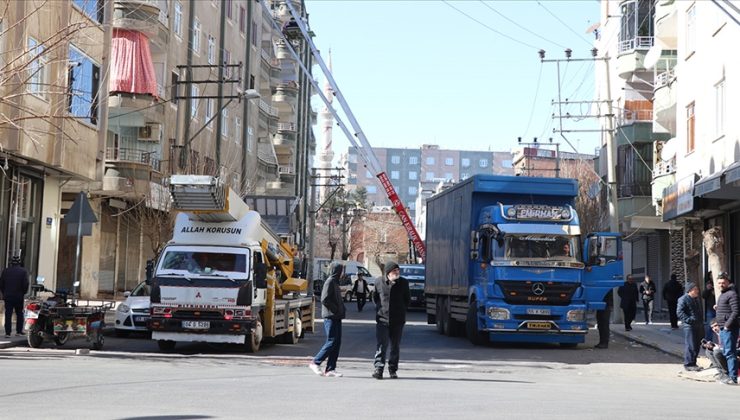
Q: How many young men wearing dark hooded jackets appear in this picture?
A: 1